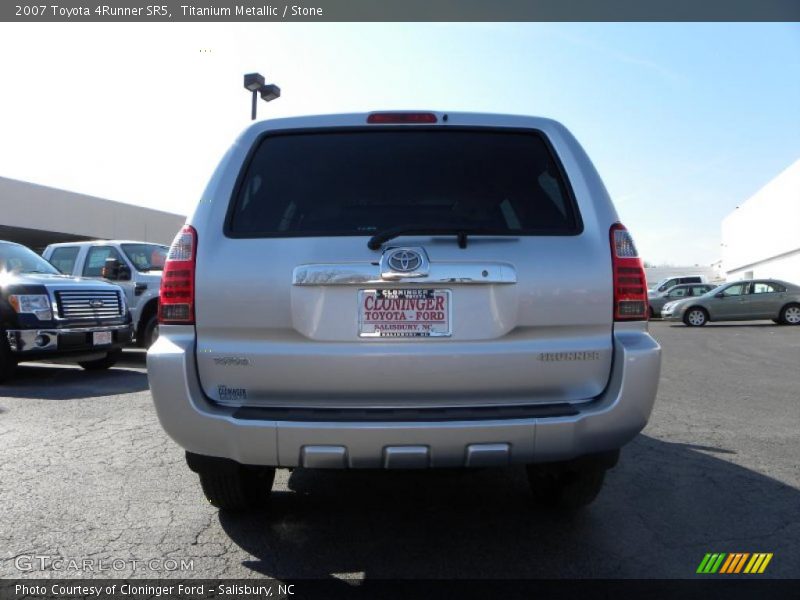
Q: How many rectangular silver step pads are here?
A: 3